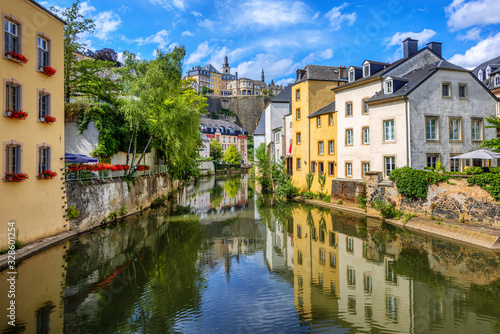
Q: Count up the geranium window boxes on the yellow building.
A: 6